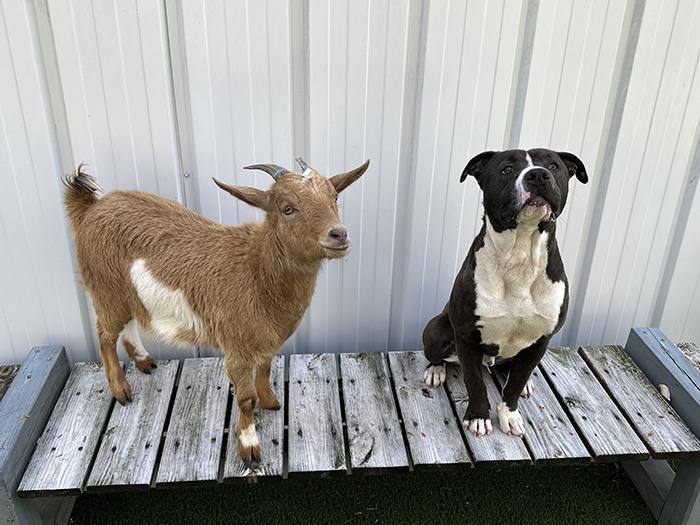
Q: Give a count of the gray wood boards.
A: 11